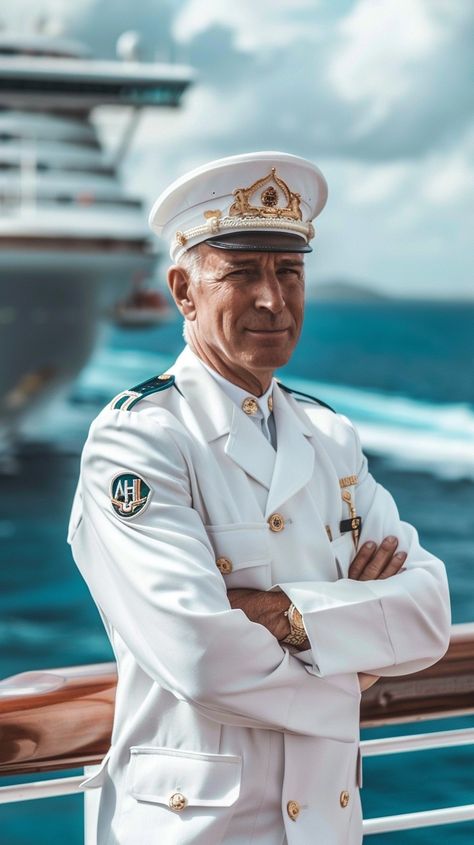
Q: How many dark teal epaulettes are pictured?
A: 2